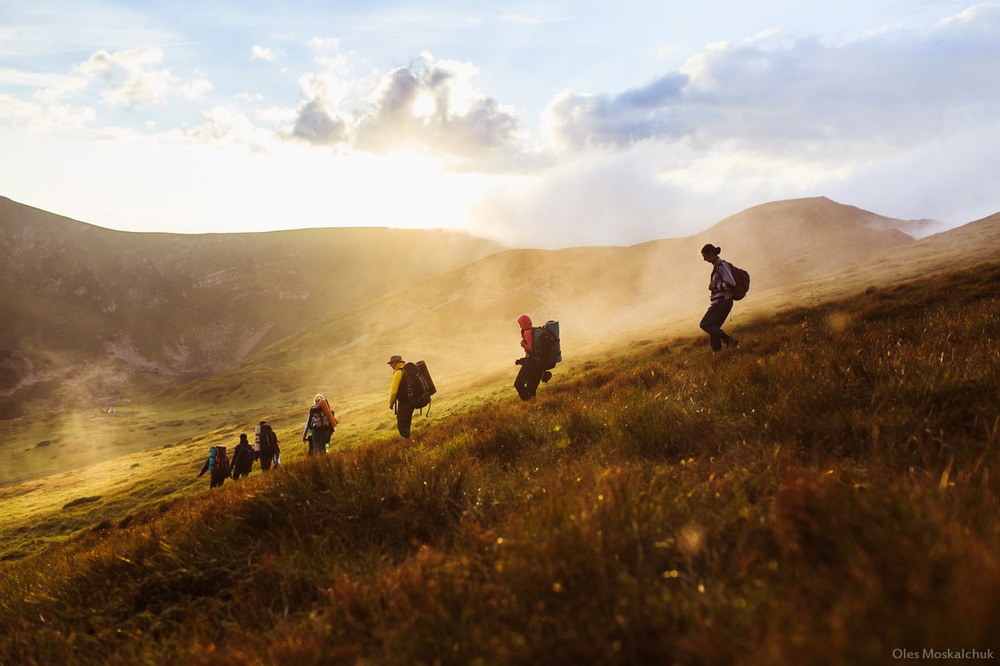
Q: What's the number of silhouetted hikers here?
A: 7